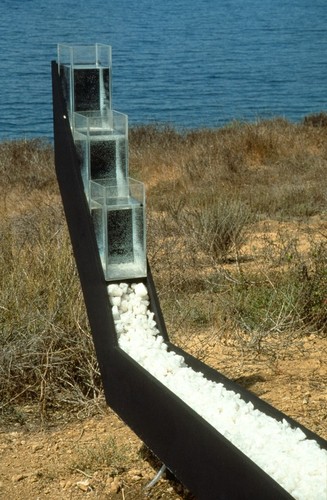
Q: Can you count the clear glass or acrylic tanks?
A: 3